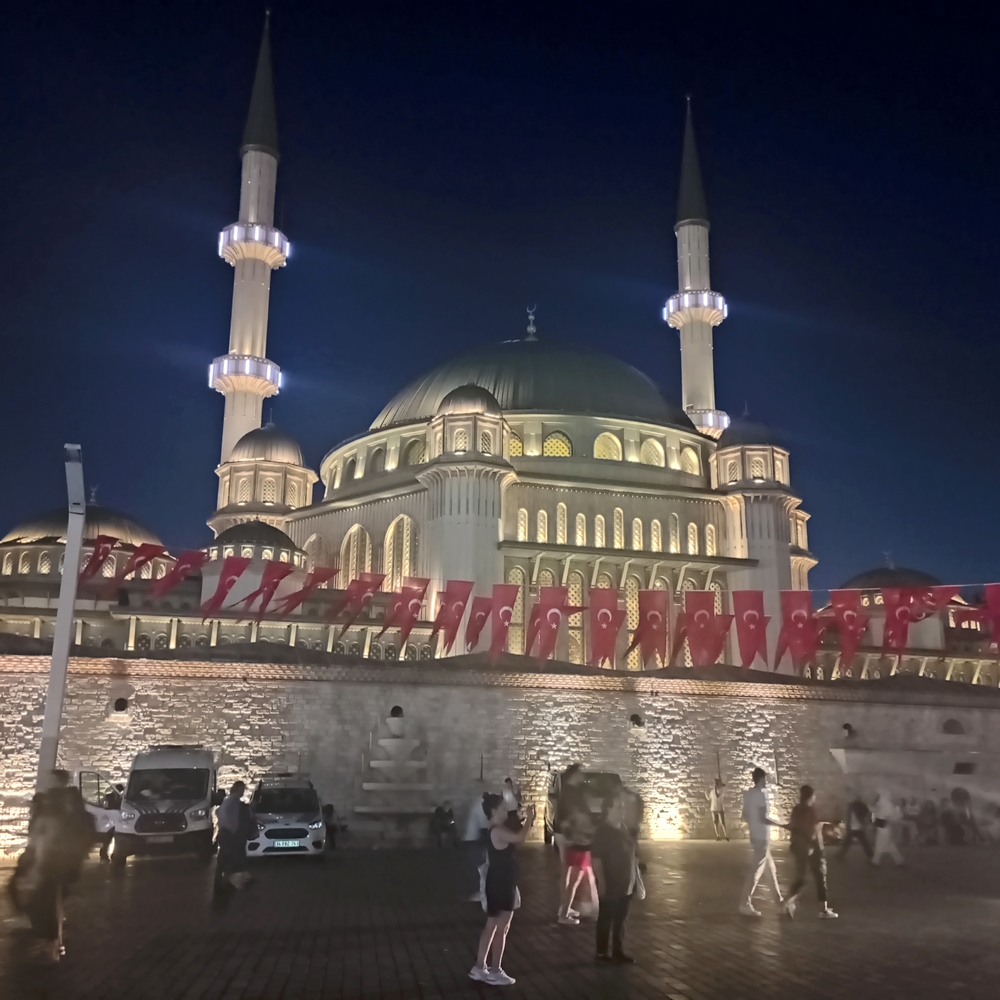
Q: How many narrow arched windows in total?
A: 11